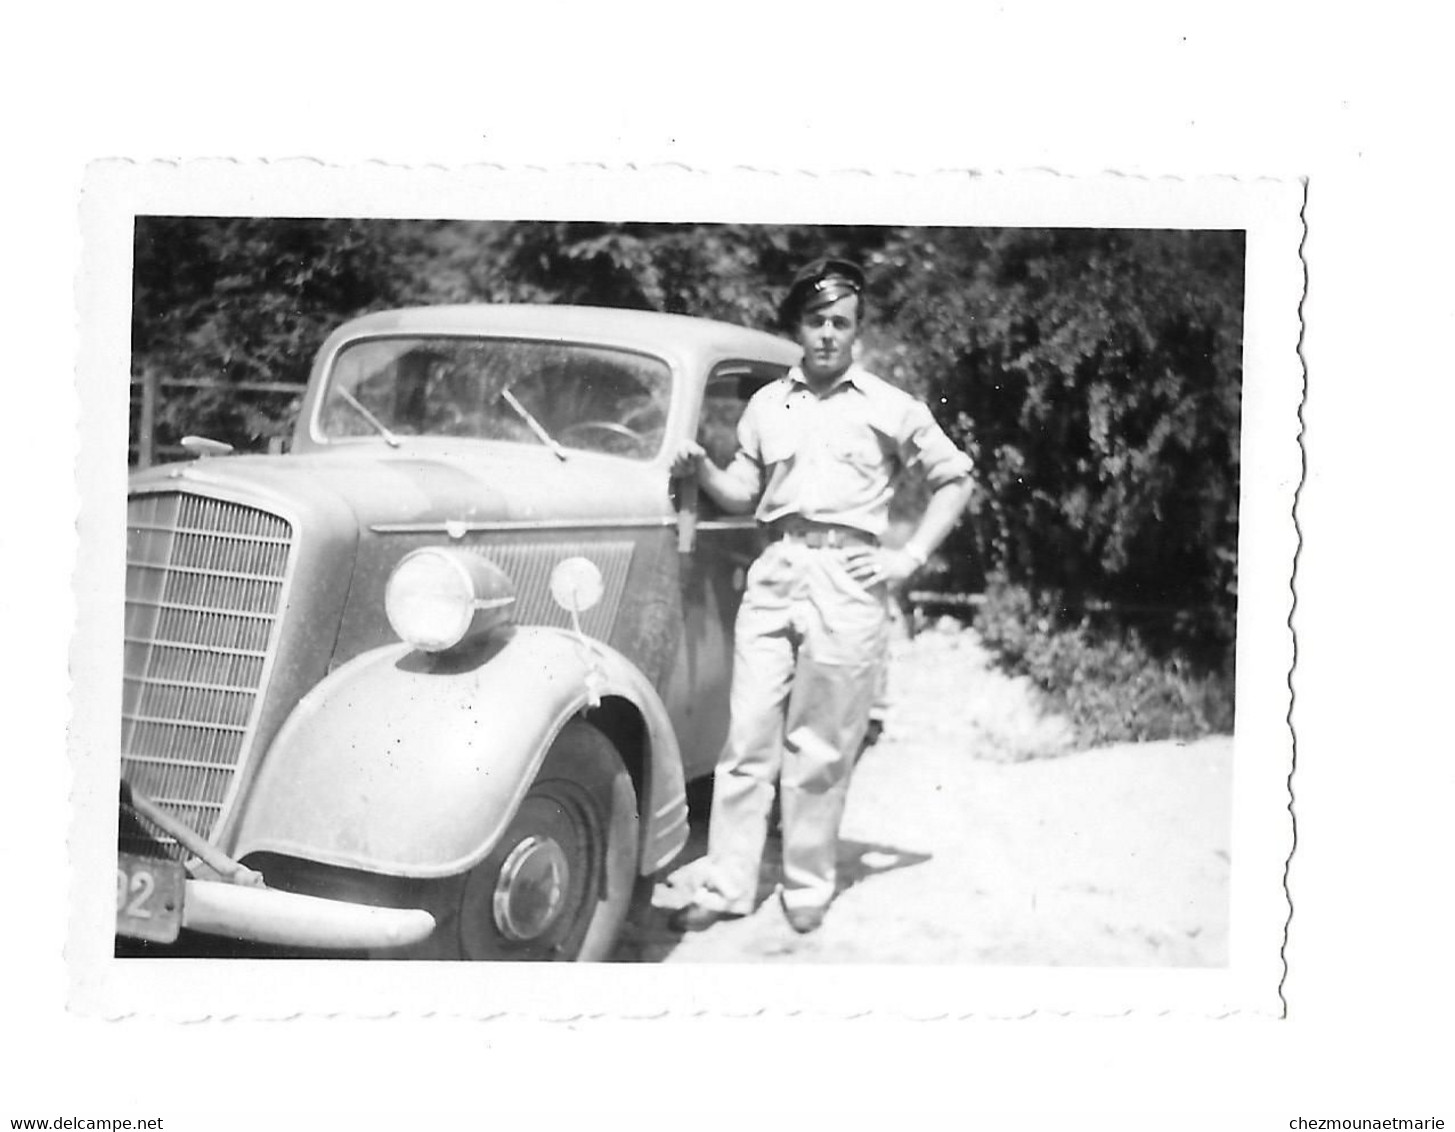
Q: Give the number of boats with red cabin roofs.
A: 0